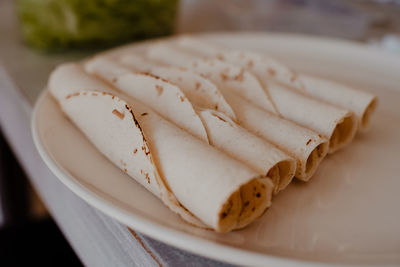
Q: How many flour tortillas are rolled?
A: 5